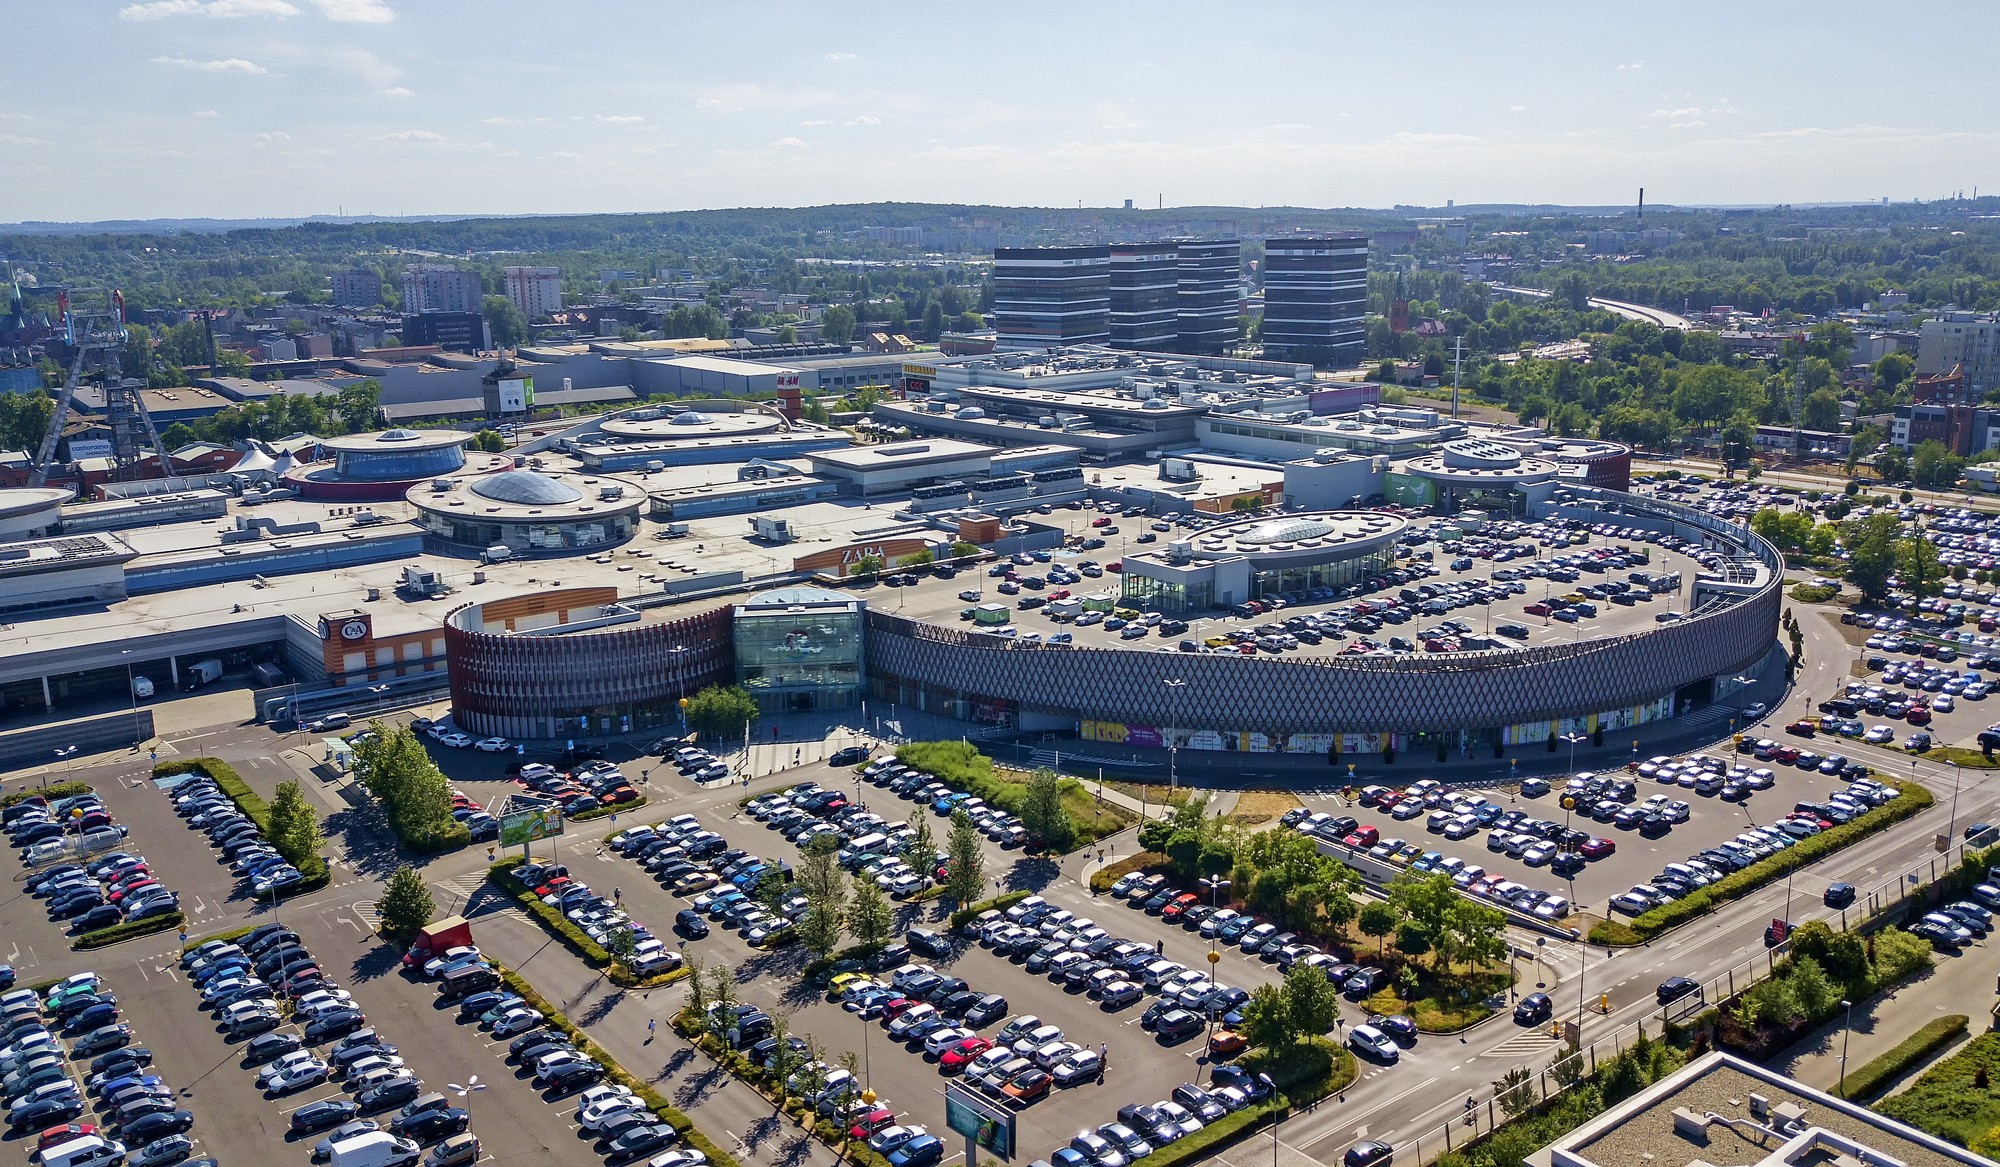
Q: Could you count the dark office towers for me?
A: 4